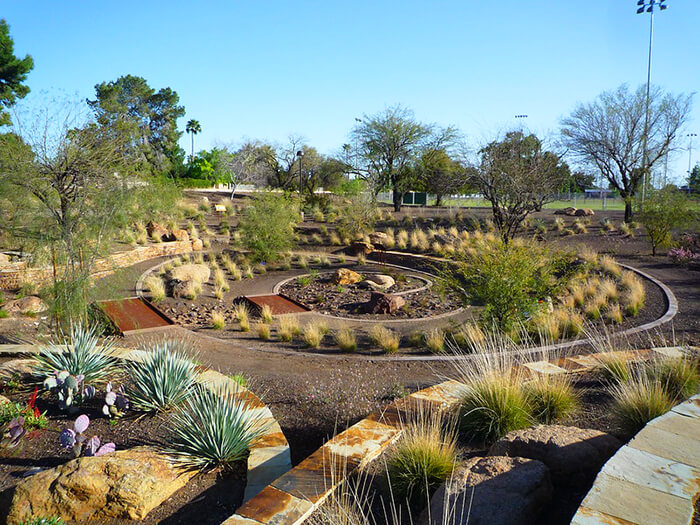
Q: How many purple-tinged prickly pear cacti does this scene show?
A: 4